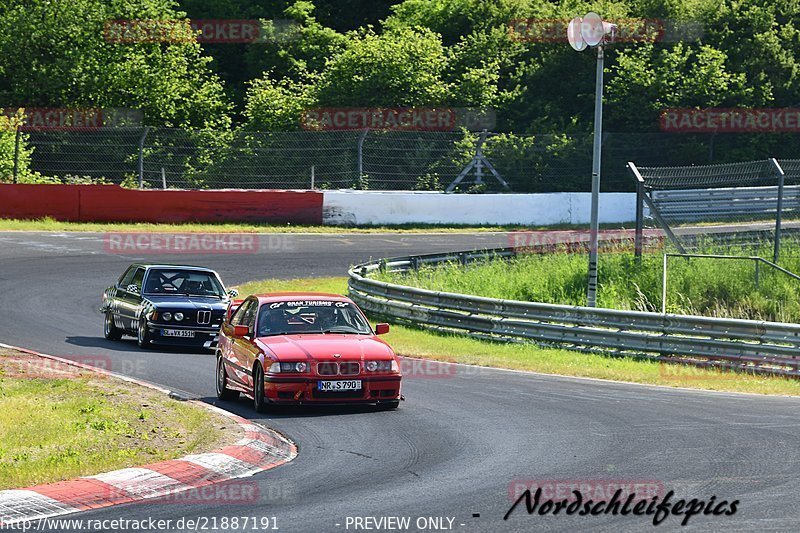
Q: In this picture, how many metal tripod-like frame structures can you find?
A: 1